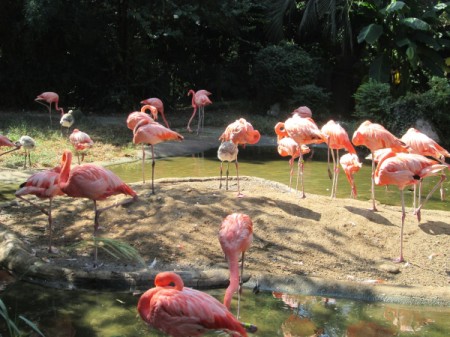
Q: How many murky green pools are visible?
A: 2